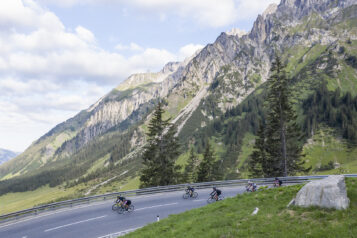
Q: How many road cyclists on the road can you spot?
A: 6